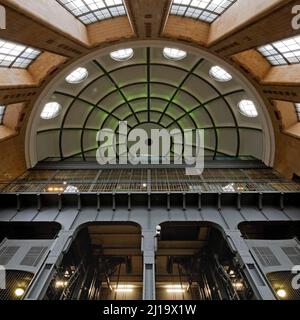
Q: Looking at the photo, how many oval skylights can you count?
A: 6